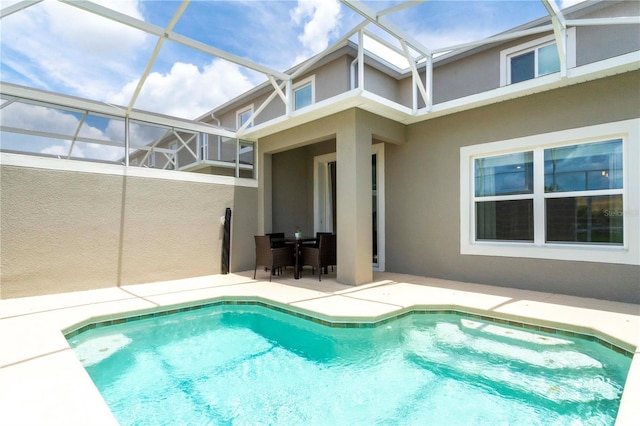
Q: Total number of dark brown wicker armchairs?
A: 4